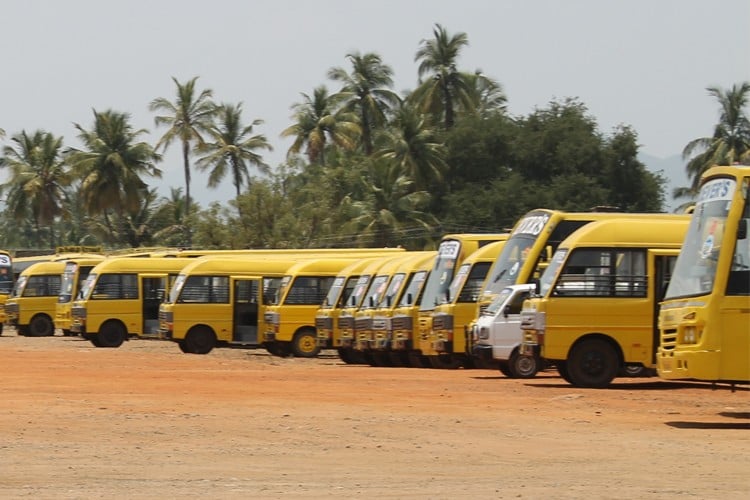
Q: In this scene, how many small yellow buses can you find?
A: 11